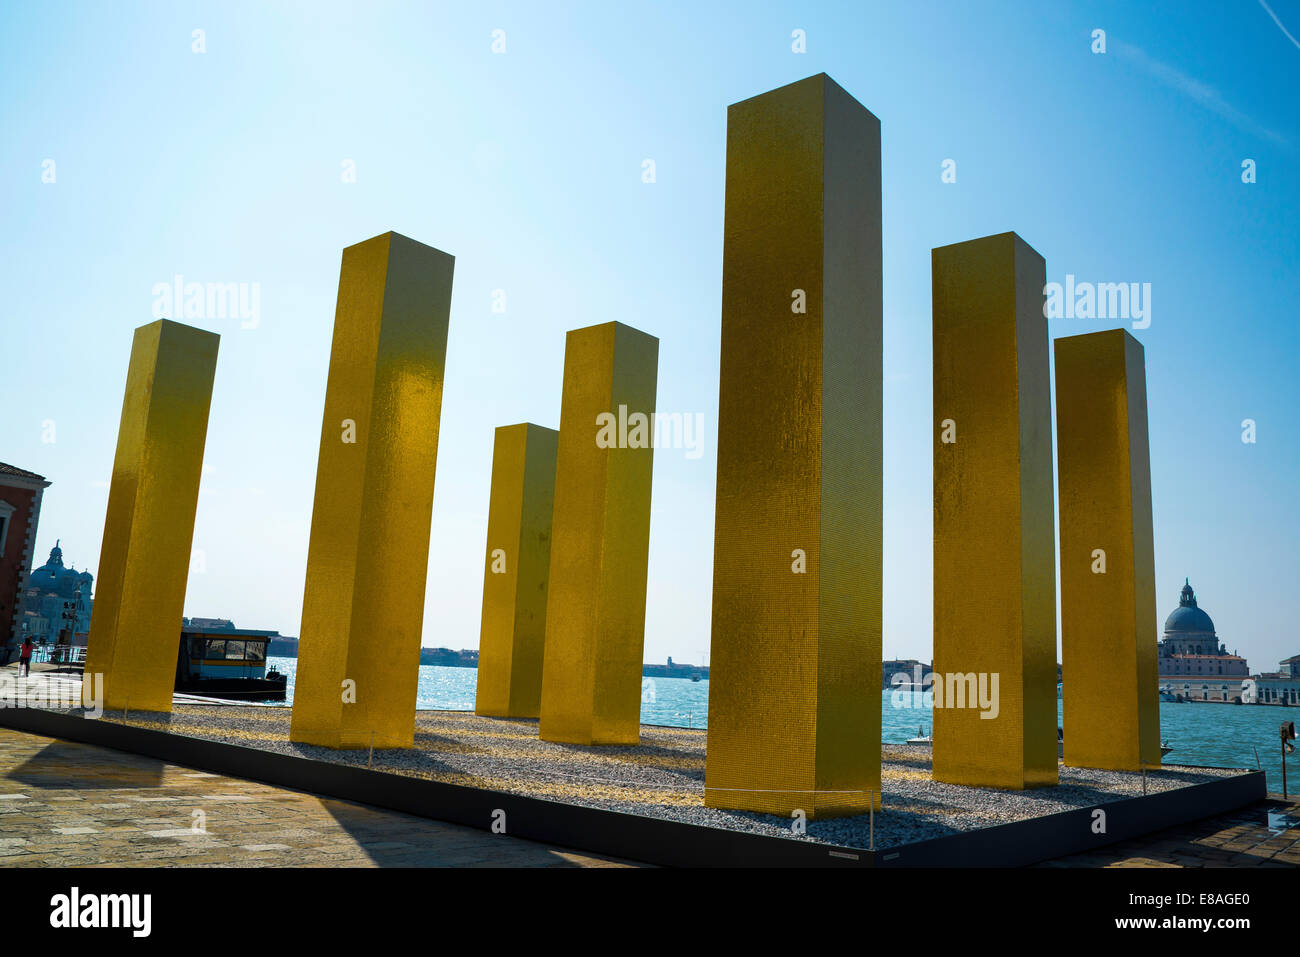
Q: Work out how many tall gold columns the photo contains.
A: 7